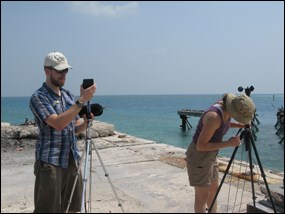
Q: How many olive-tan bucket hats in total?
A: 1